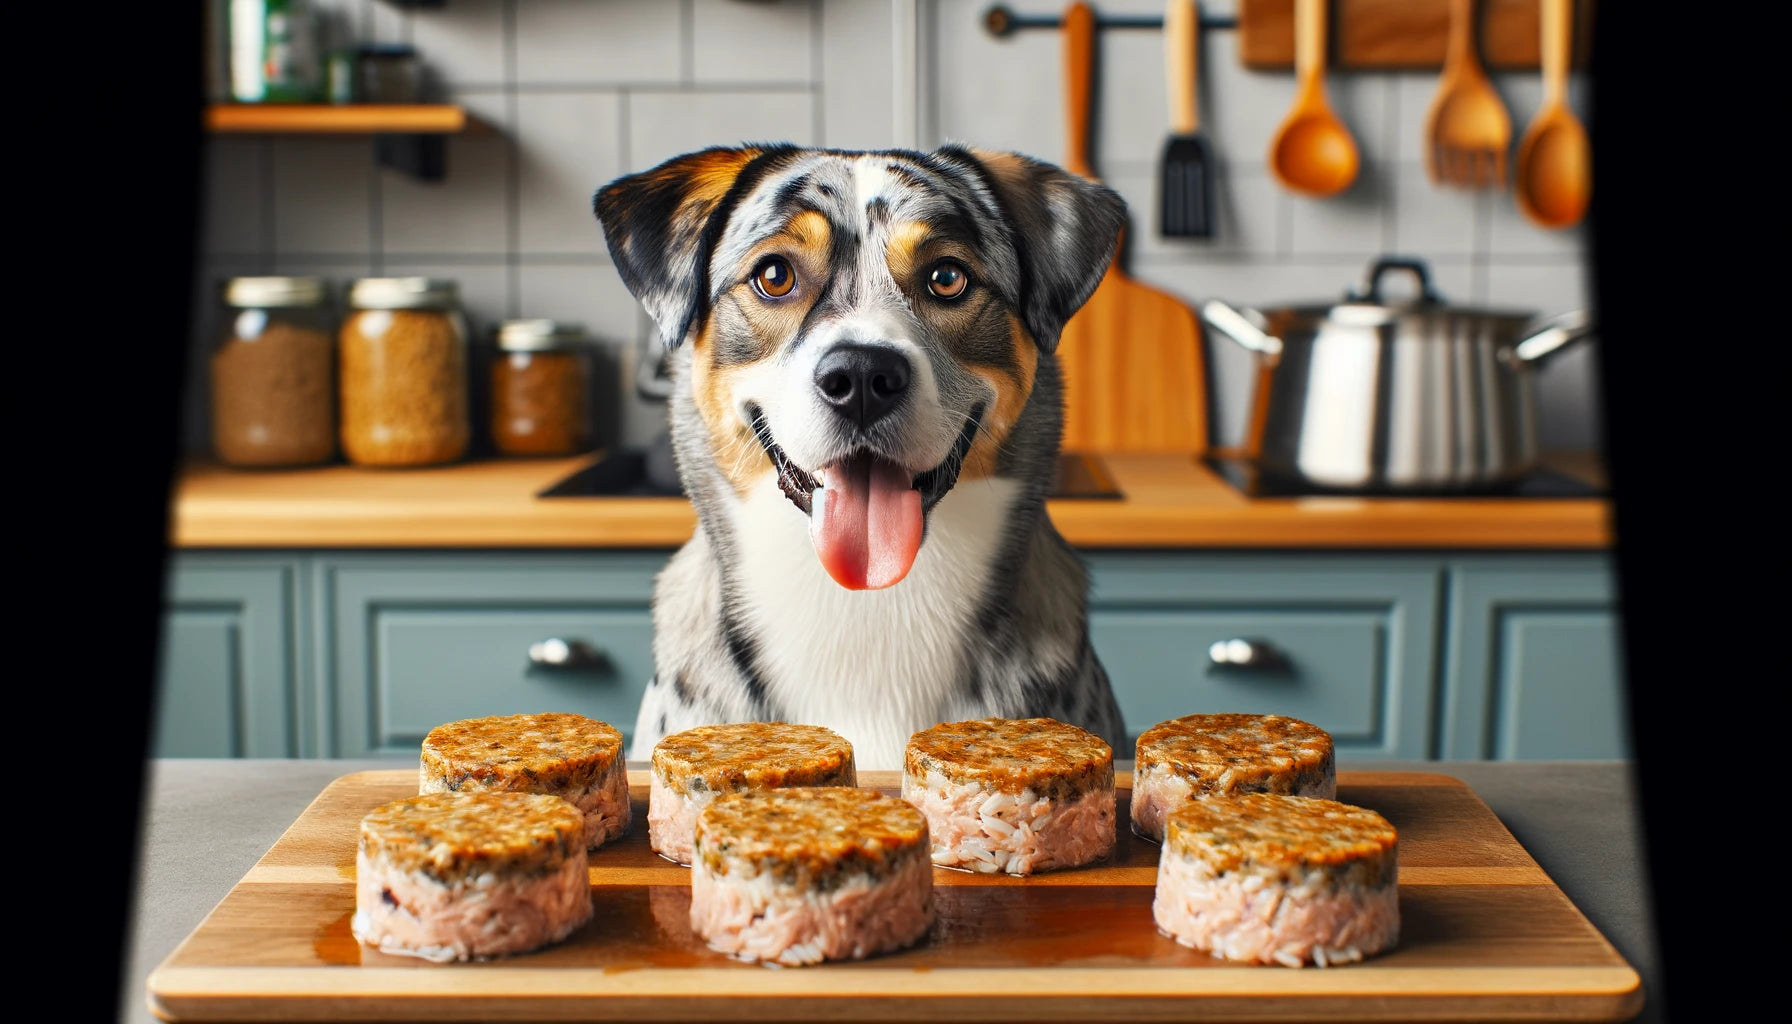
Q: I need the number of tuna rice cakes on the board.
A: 7